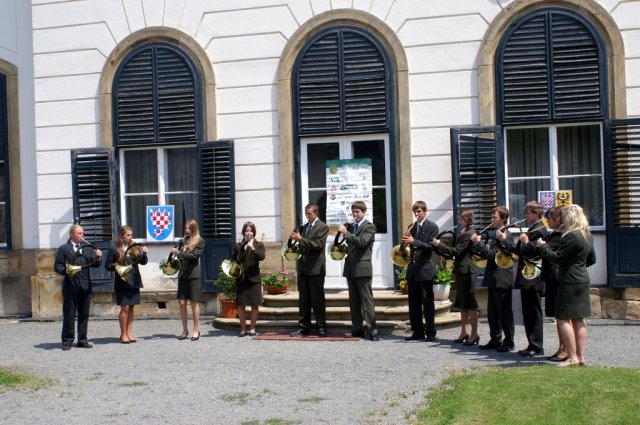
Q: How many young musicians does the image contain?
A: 12